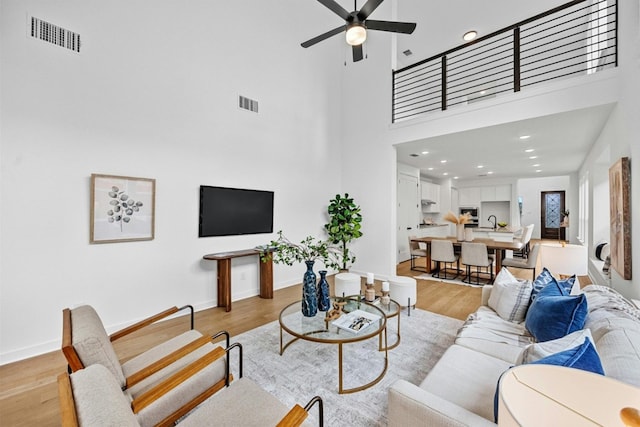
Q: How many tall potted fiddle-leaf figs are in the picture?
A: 1